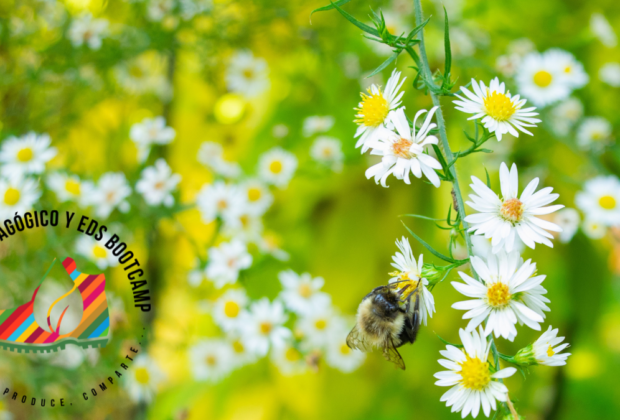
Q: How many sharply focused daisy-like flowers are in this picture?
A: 8